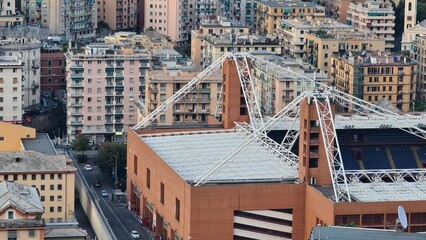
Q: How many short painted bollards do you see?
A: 0